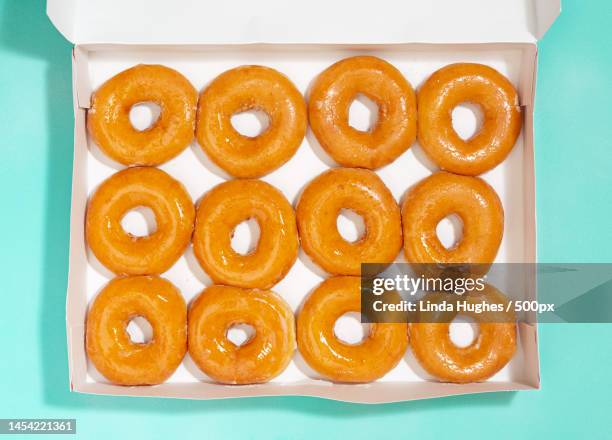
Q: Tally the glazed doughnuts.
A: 12